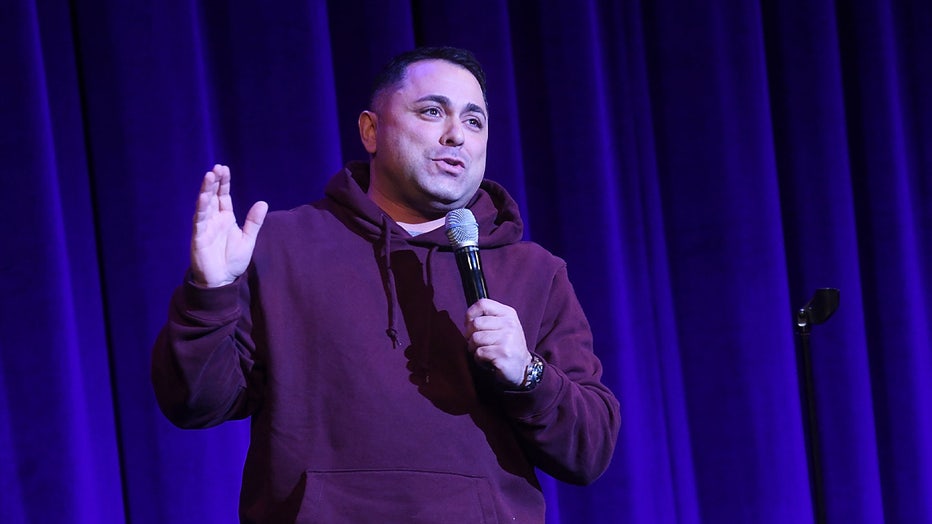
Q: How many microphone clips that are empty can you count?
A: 1